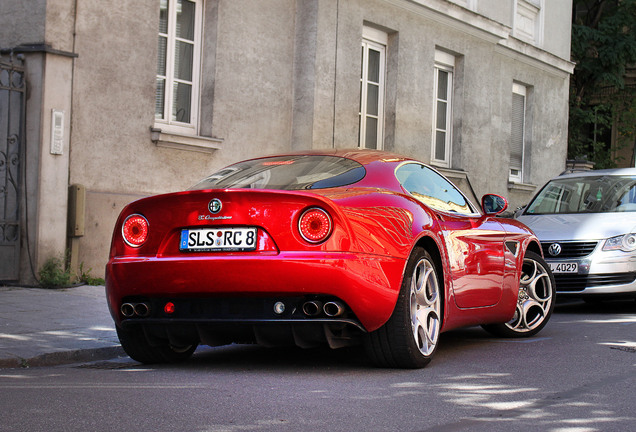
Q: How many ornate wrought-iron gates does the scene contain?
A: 1